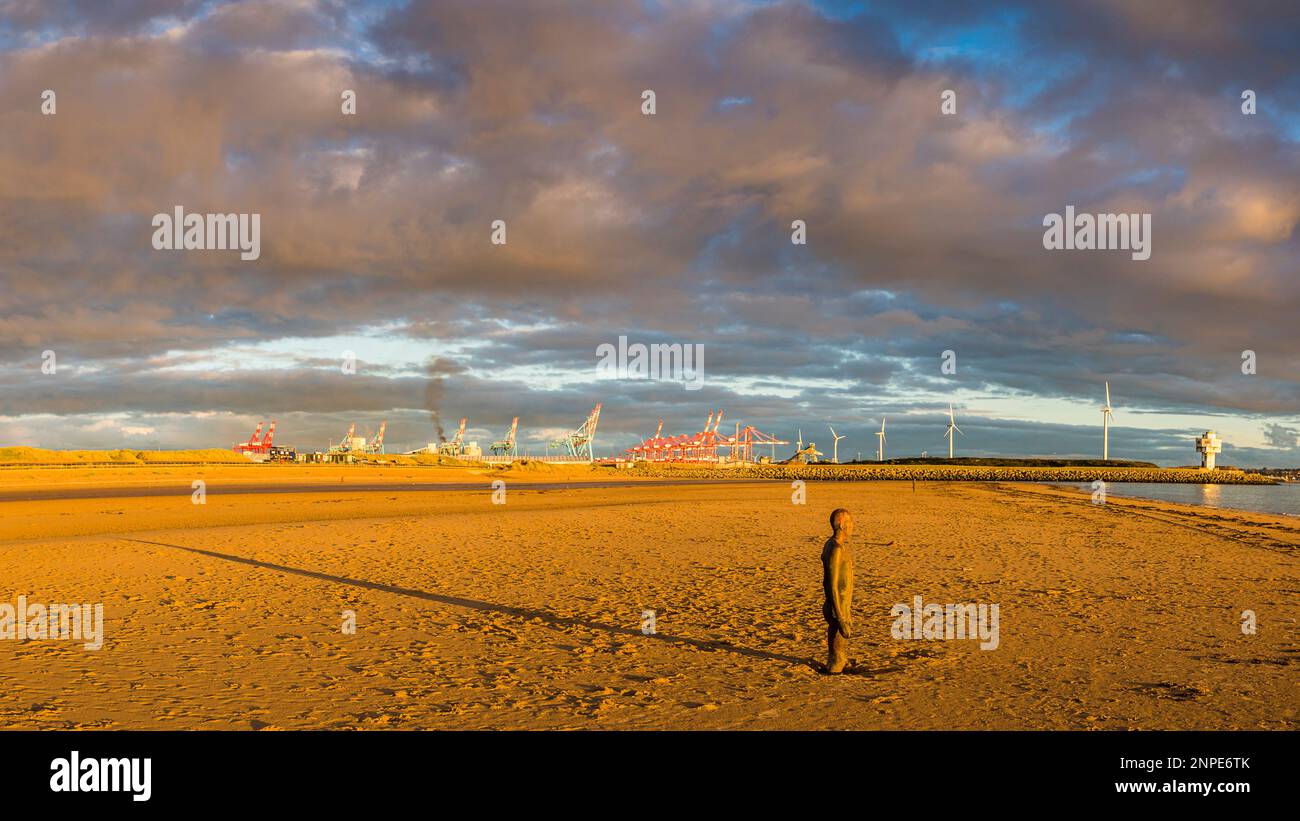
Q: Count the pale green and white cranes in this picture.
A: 5